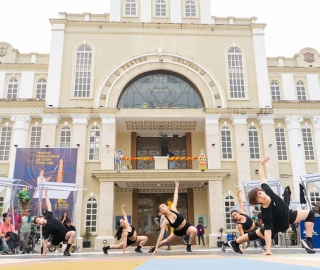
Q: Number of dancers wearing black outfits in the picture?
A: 5